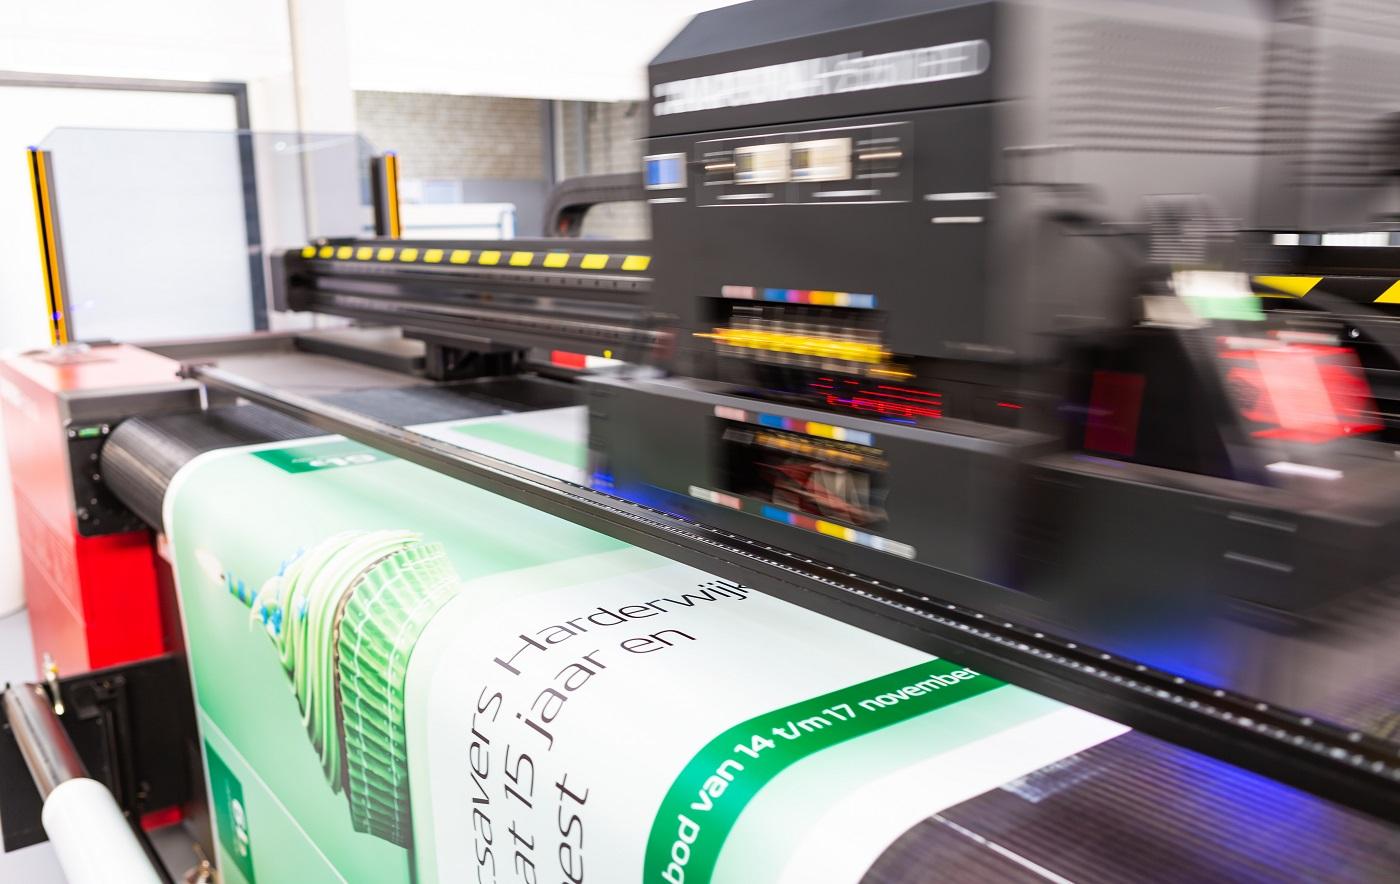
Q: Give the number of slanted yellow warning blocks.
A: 15